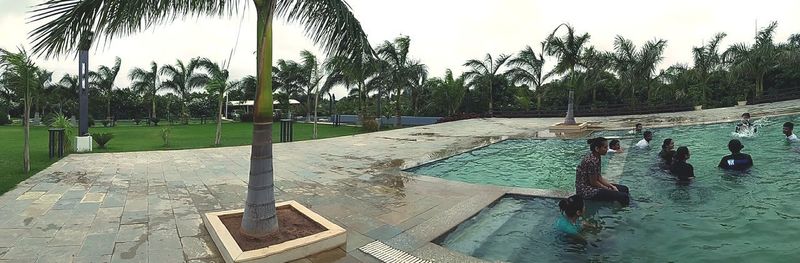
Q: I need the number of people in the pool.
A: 10